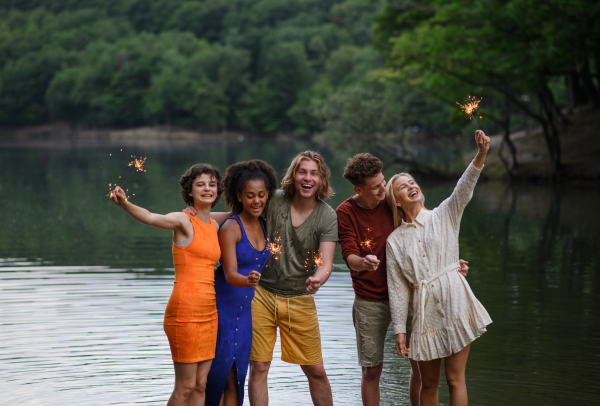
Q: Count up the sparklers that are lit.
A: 5